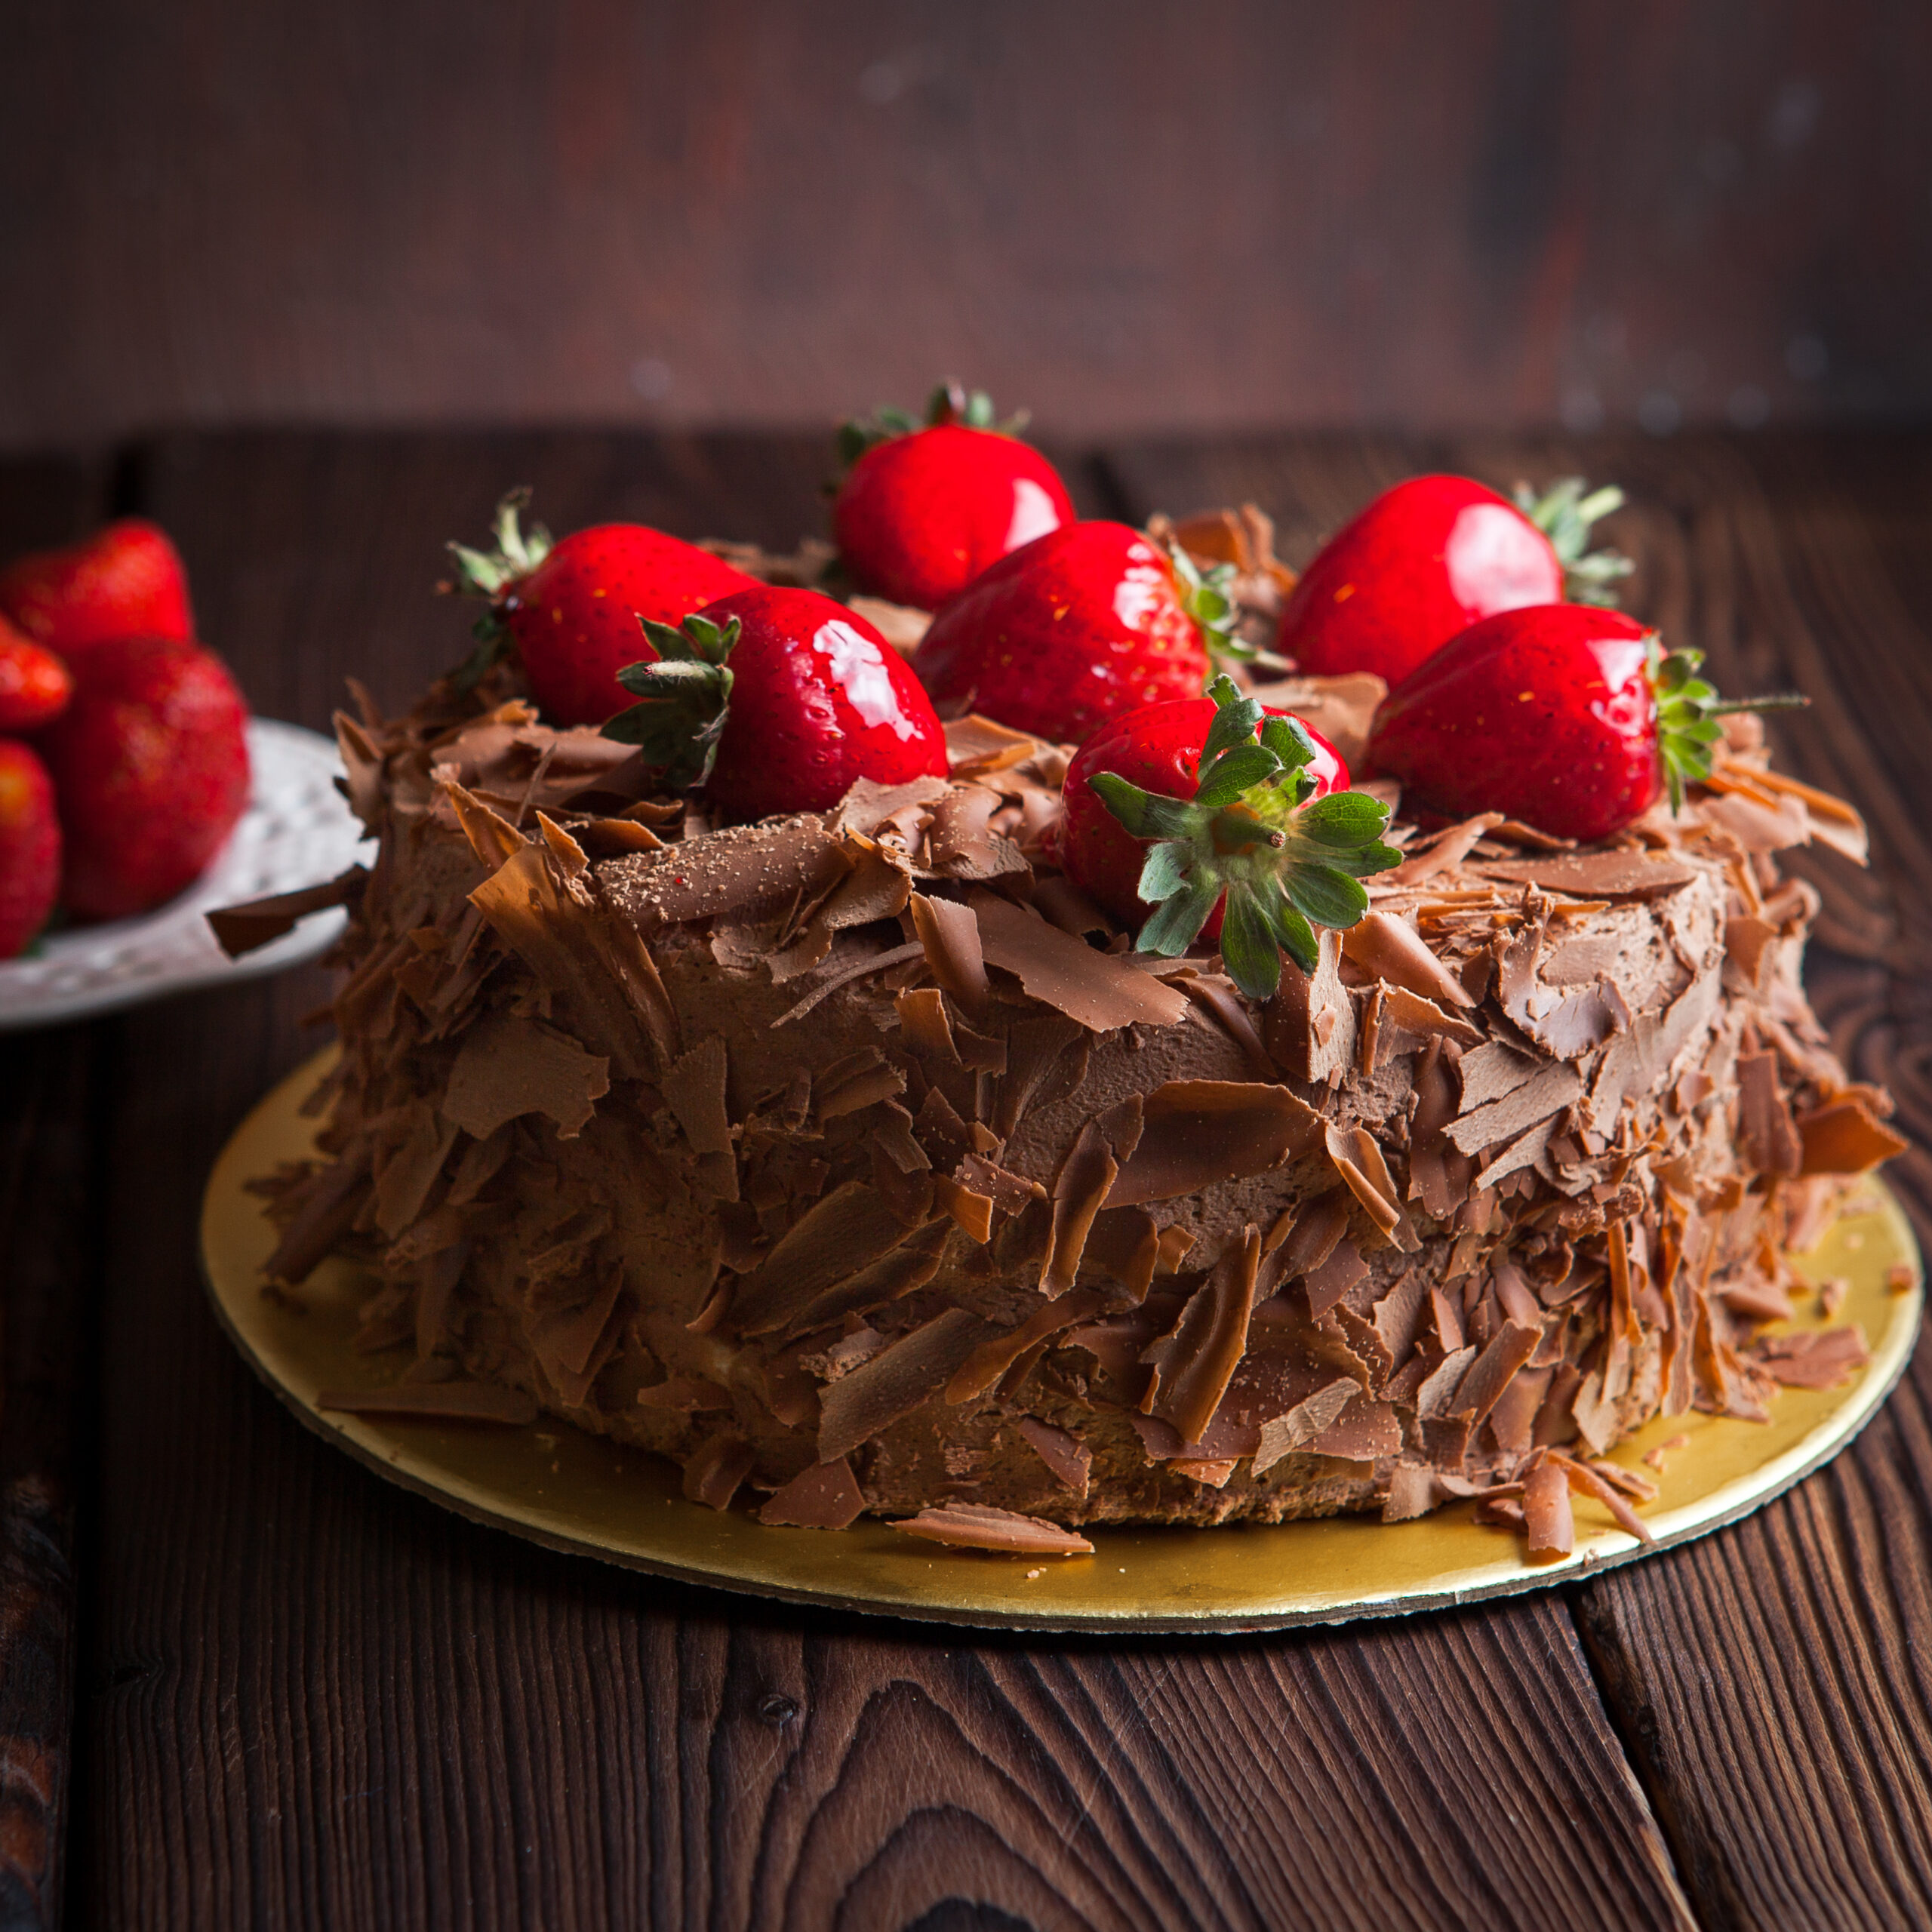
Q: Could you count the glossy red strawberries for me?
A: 7